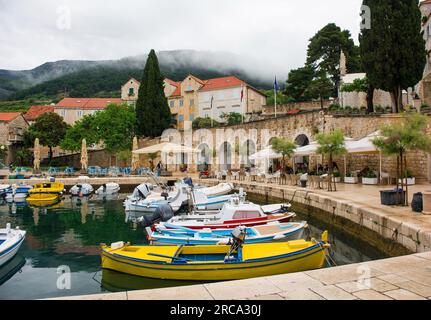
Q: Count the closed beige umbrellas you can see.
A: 3